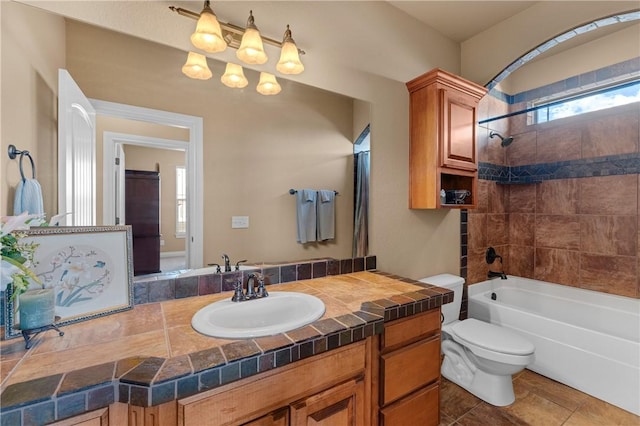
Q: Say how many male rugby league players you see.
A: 0